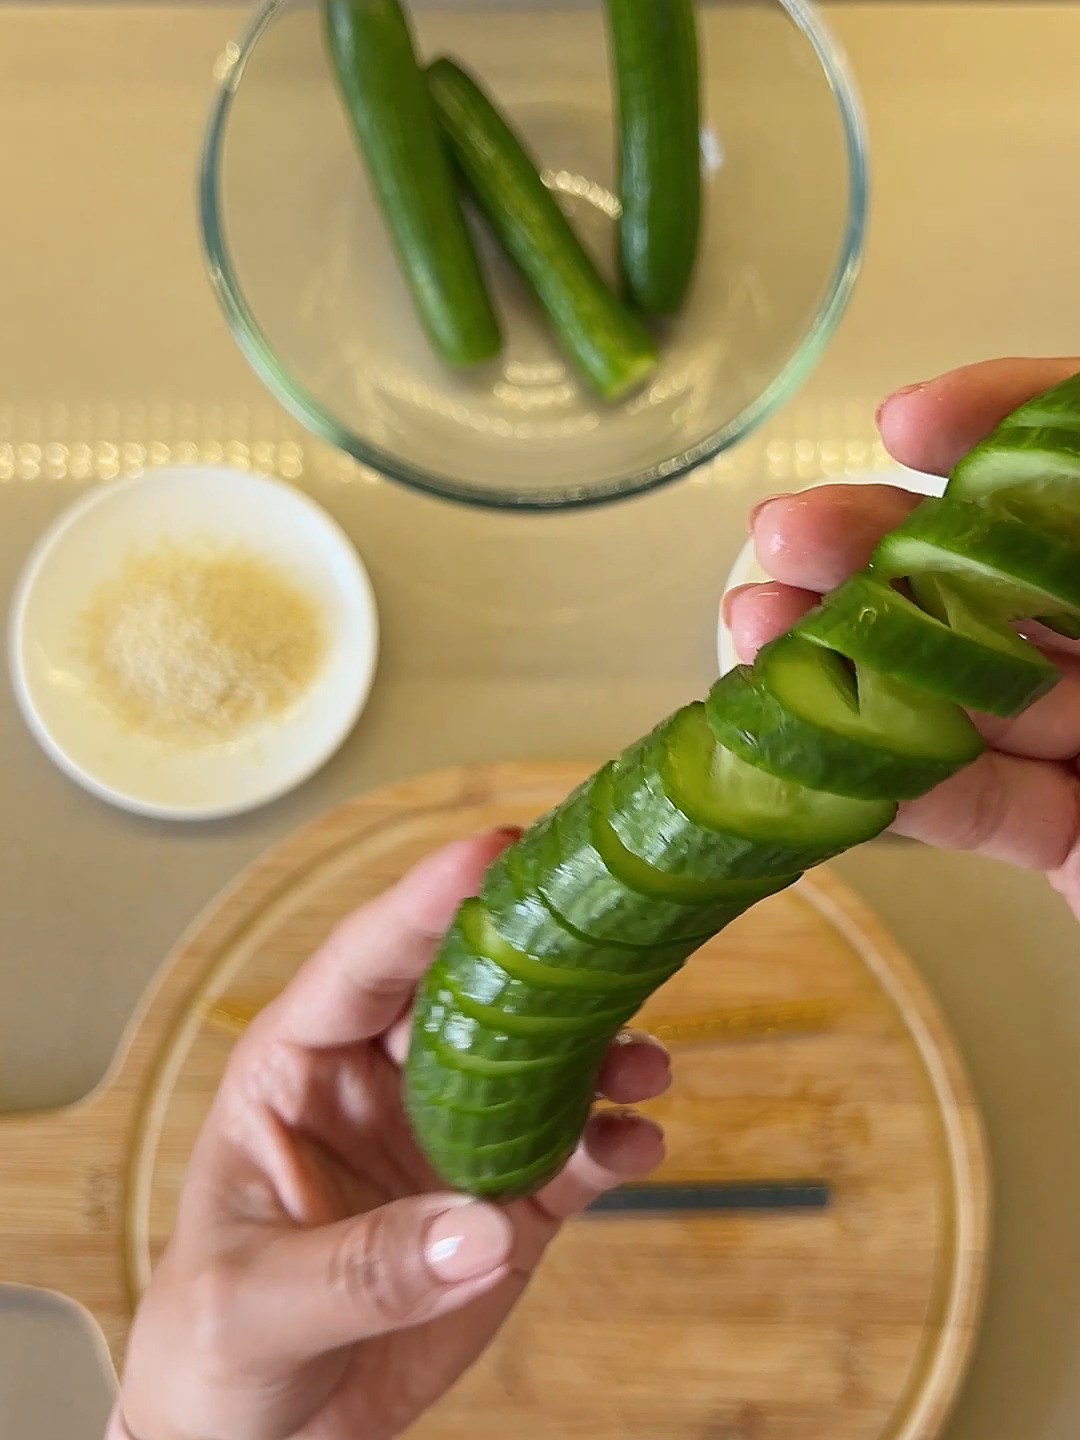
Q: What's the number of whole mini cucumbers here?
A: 3